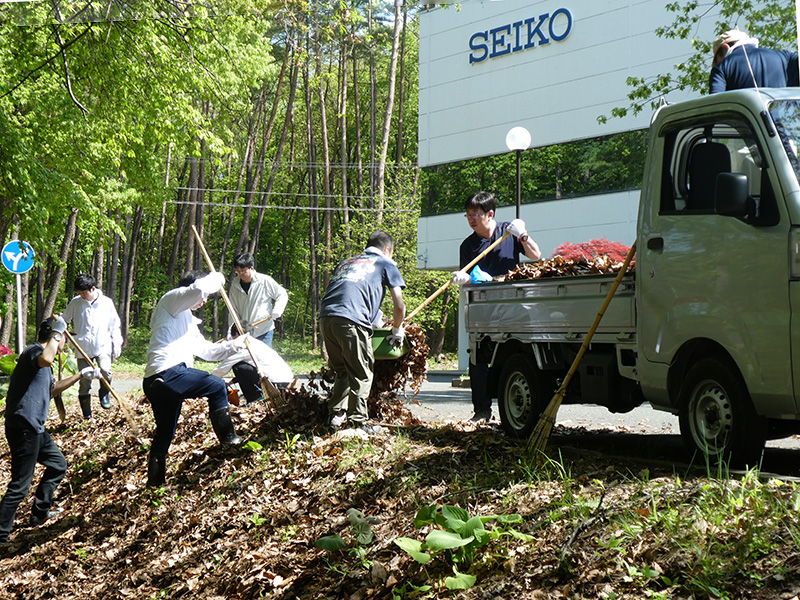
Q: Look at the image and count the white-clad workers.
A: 4